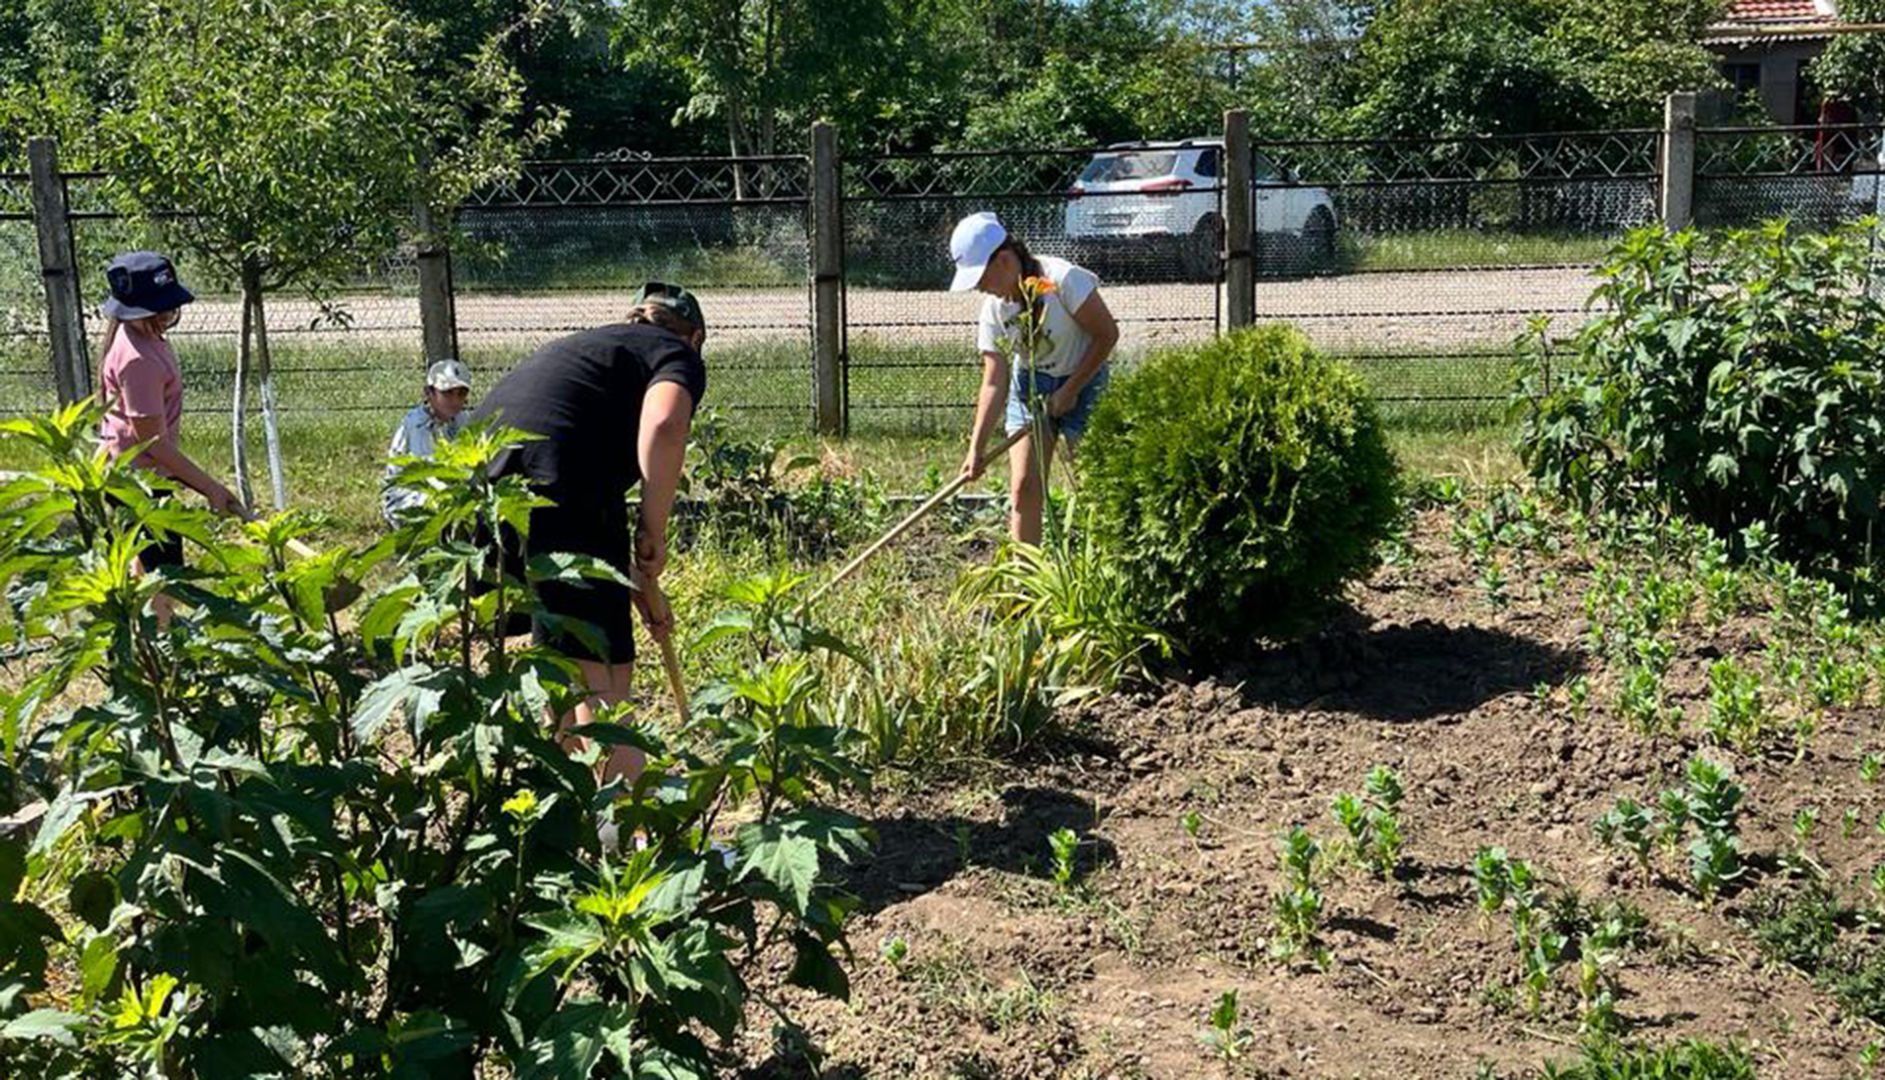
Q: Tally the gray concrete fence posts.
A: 5